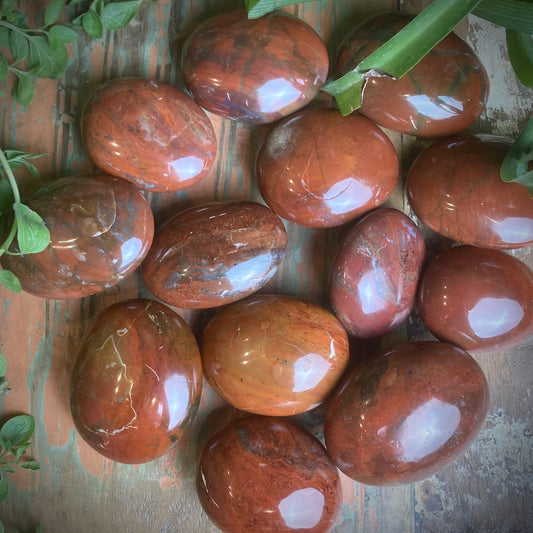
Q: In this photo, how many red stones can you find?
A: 13